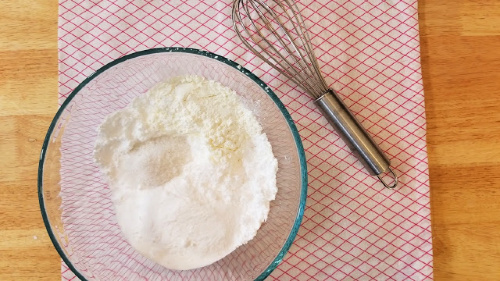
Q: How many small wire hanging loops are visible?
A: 1